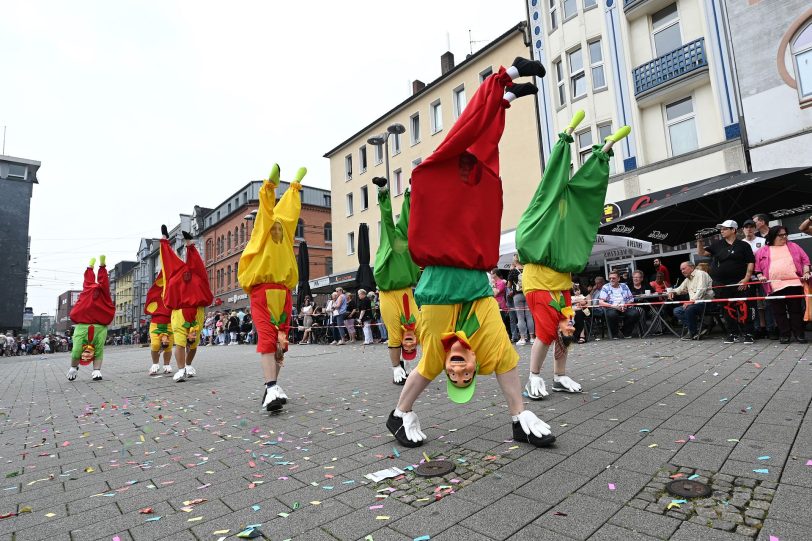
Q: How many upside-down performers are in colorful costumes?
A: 7